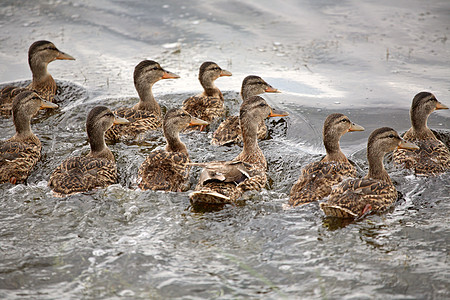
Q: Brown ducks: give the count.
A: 11